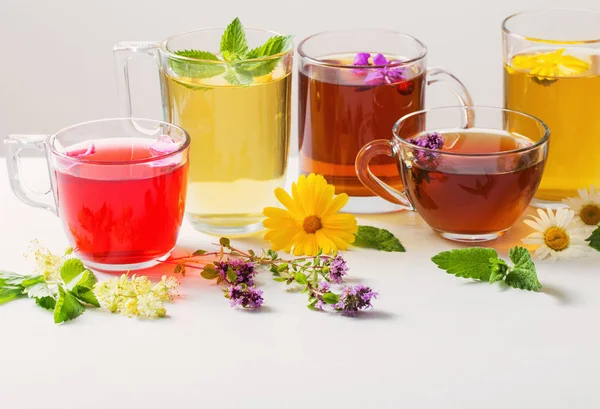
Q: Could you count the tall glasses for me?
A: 3